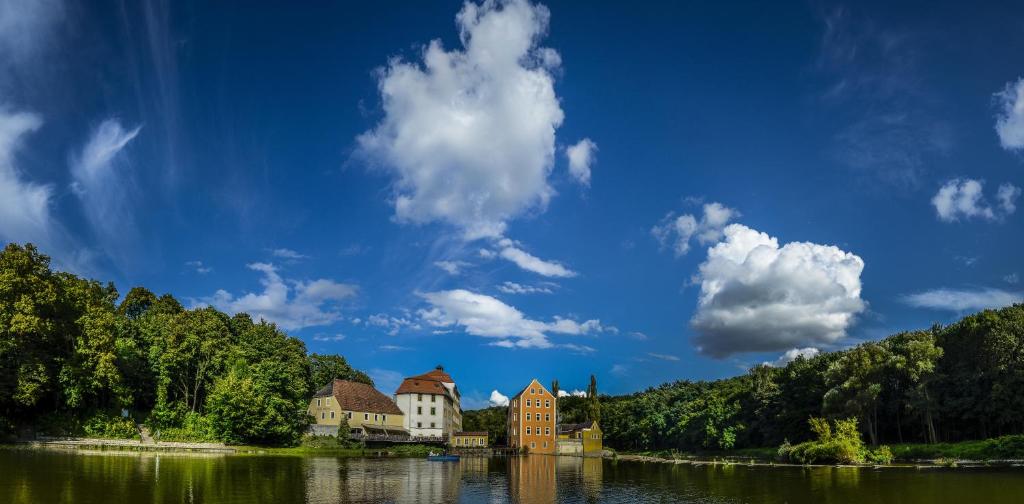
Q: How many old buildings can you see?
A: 5